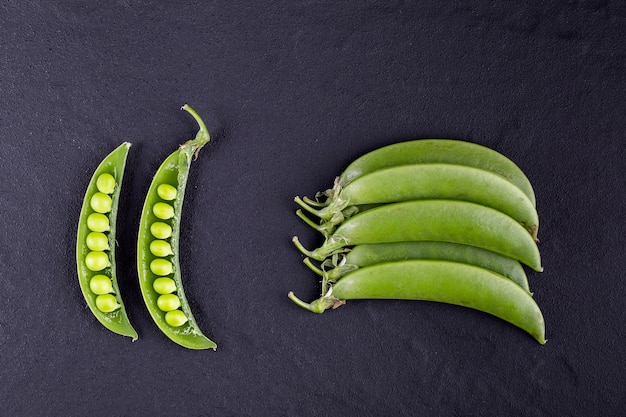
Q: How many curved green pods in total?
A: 7